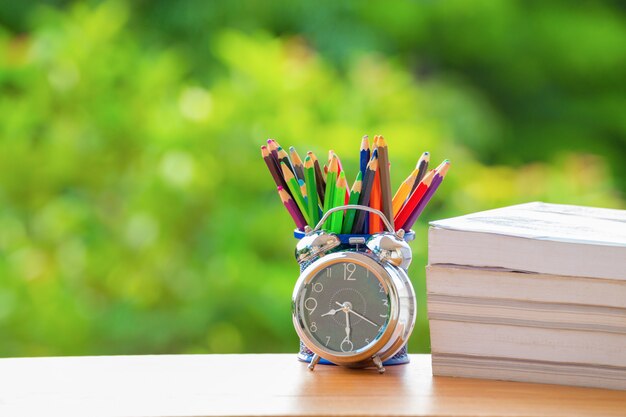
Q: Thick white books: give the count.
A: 3